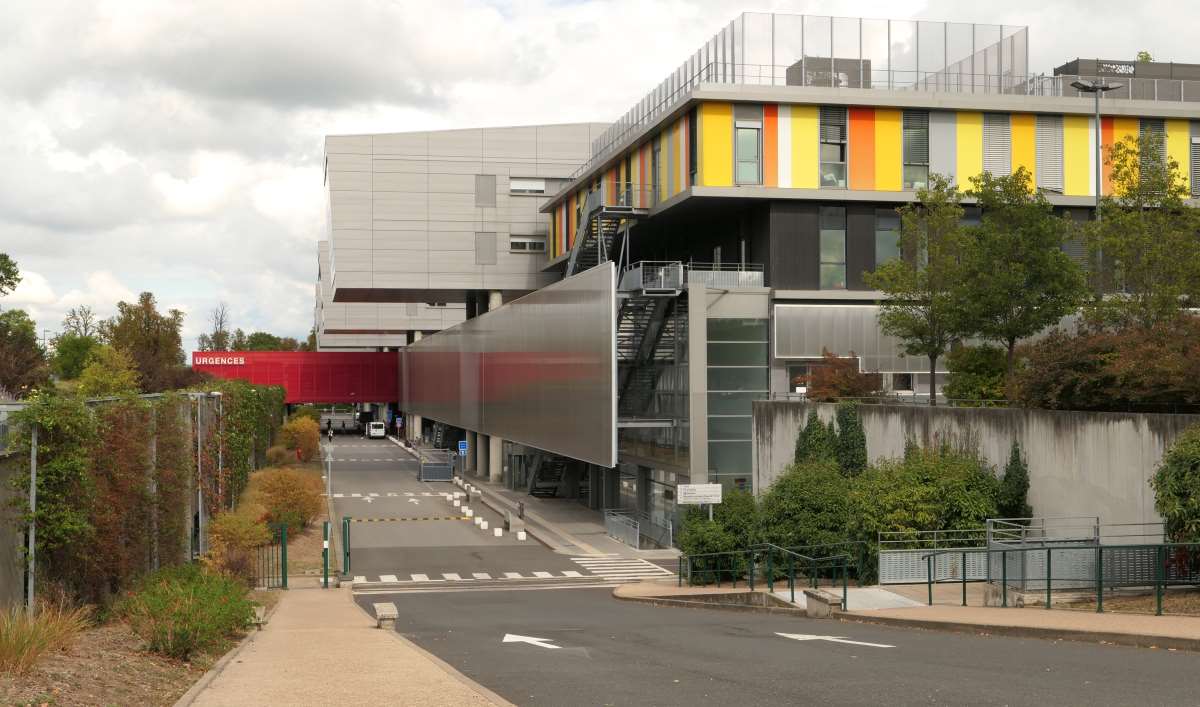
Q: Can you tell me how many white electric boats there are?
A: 0